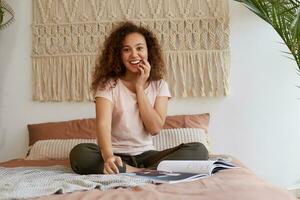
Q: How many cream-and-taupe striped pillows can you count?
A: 2